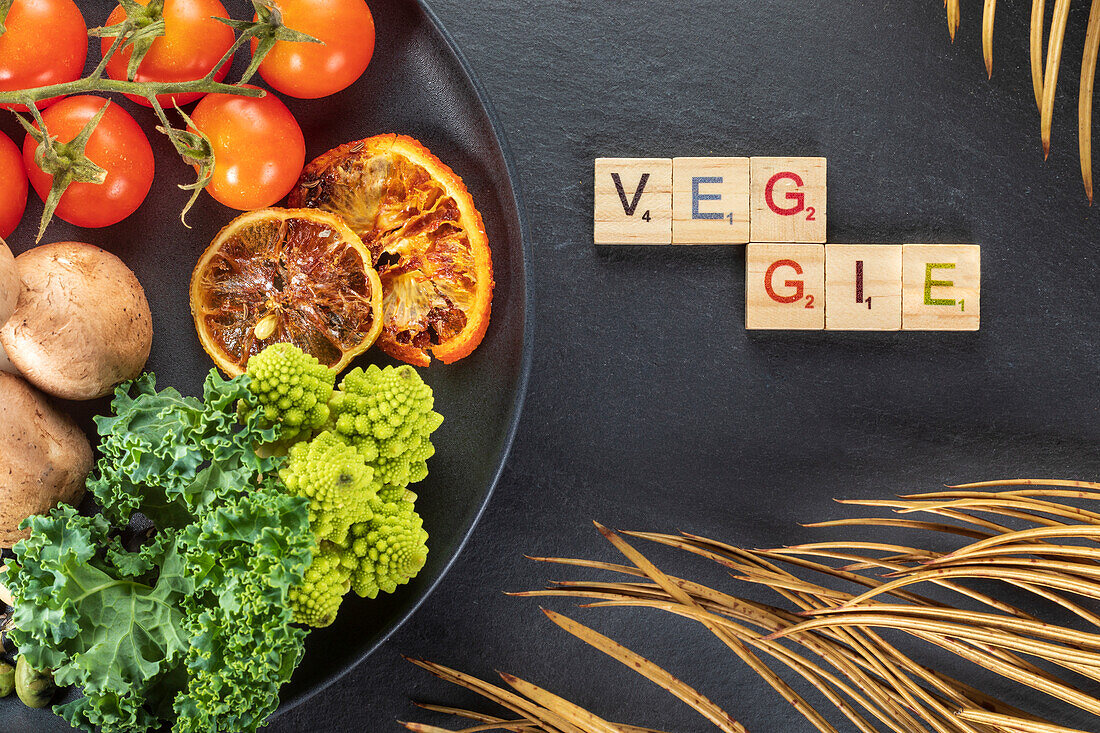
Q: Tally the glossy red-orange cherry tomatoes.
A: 6